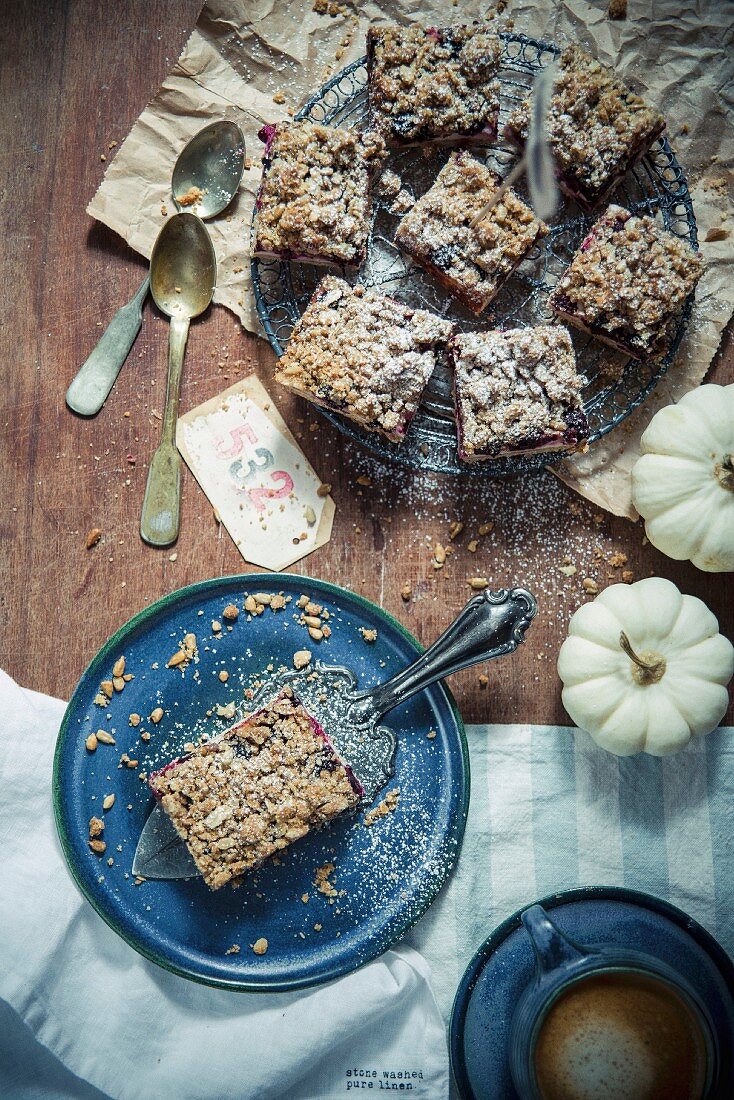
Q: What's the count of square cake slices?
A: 8